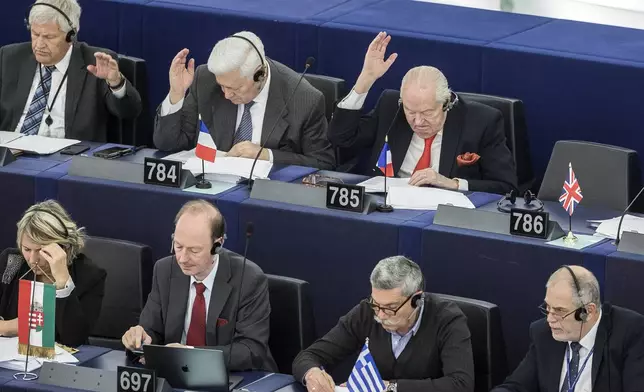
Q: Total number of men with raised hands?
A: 3